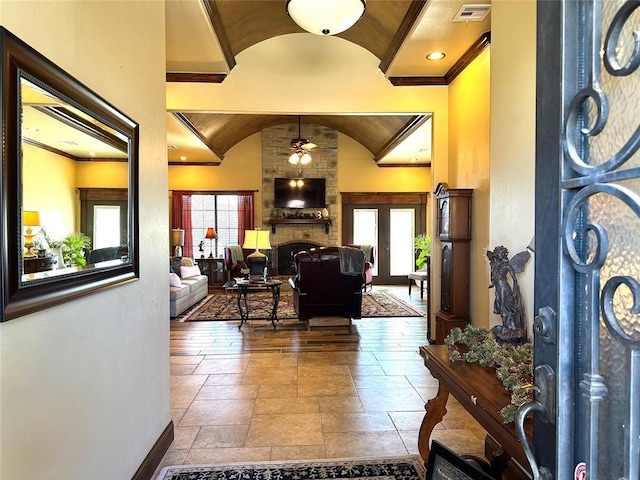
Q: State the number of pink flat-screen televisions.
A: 0